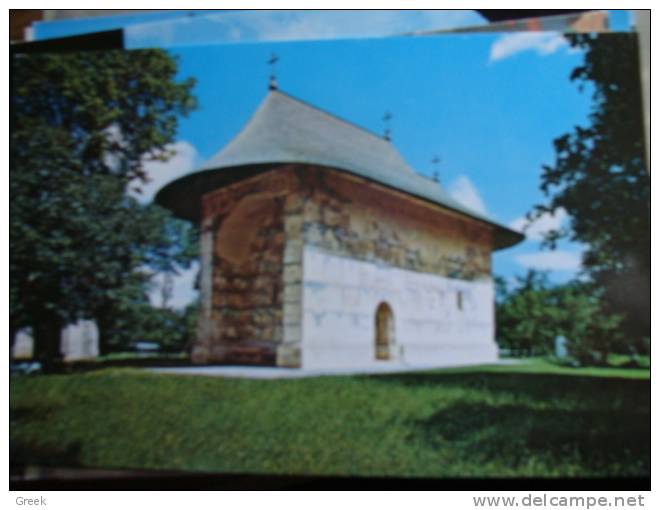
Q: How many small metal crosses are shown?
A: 3